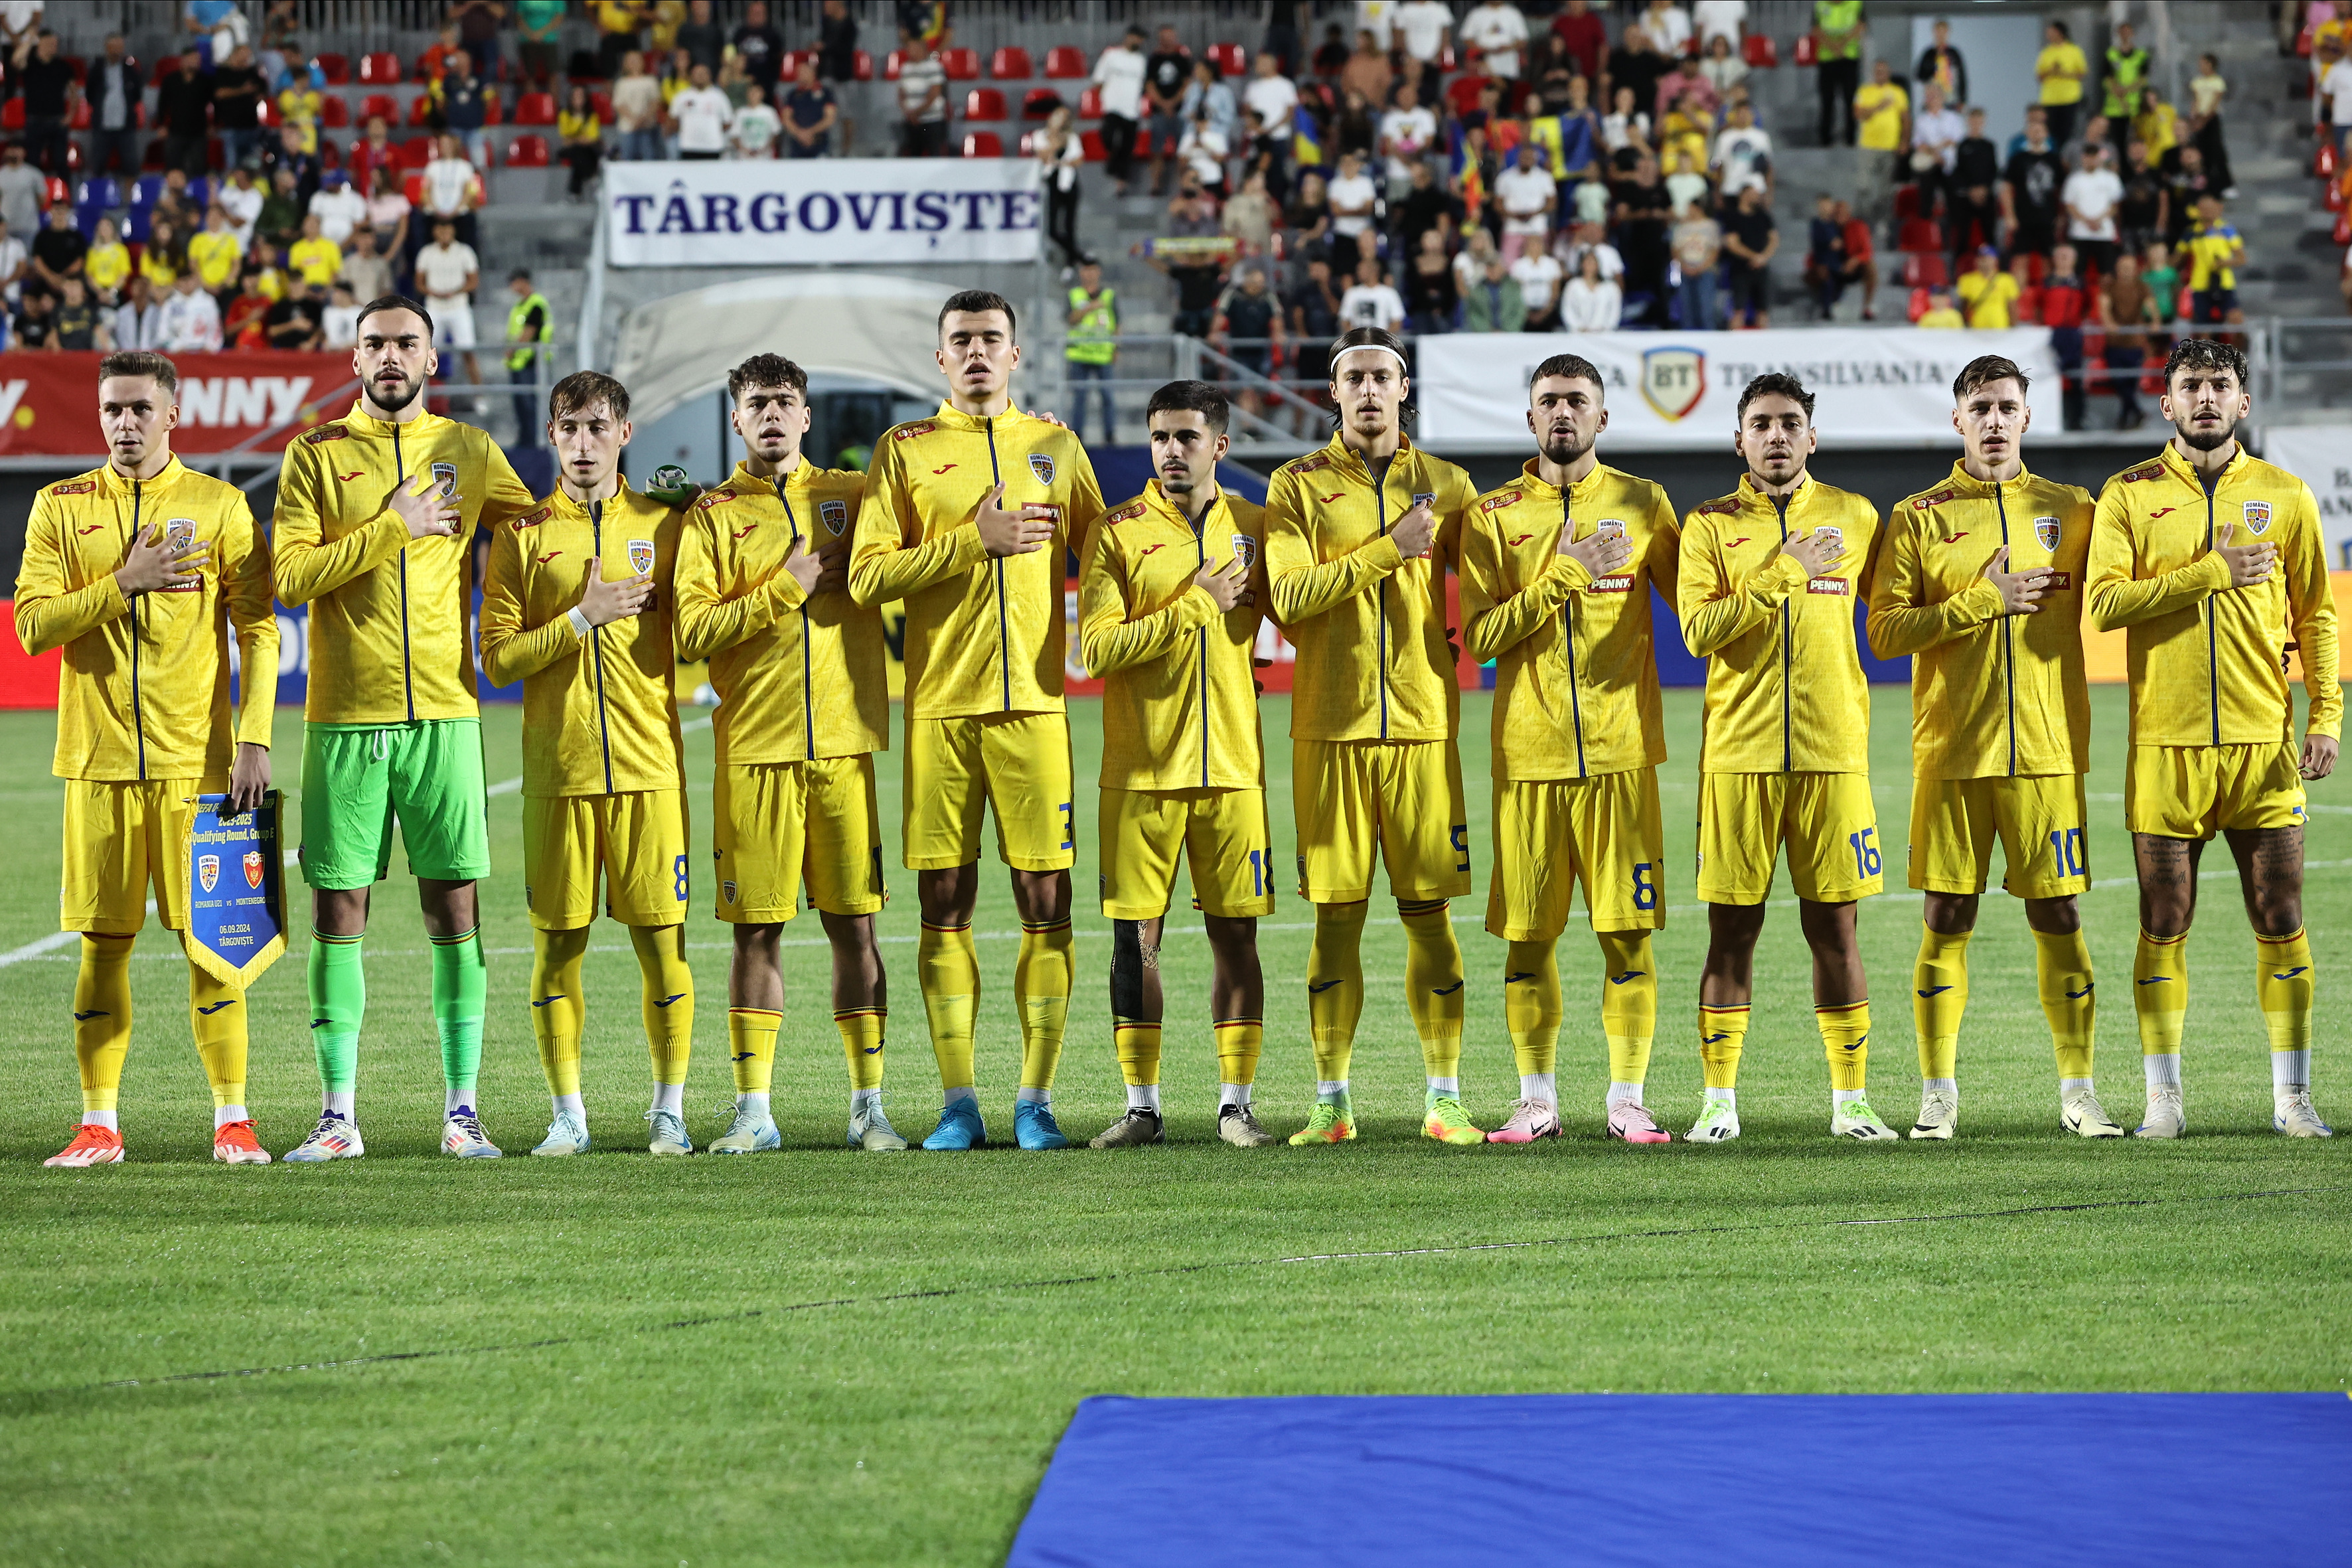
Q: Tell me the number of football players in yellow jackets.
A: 11